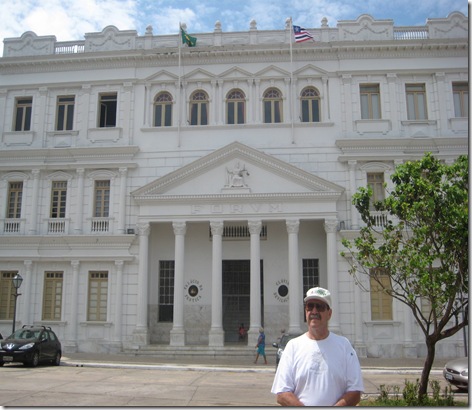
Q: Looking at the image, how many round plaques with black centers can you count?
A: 2